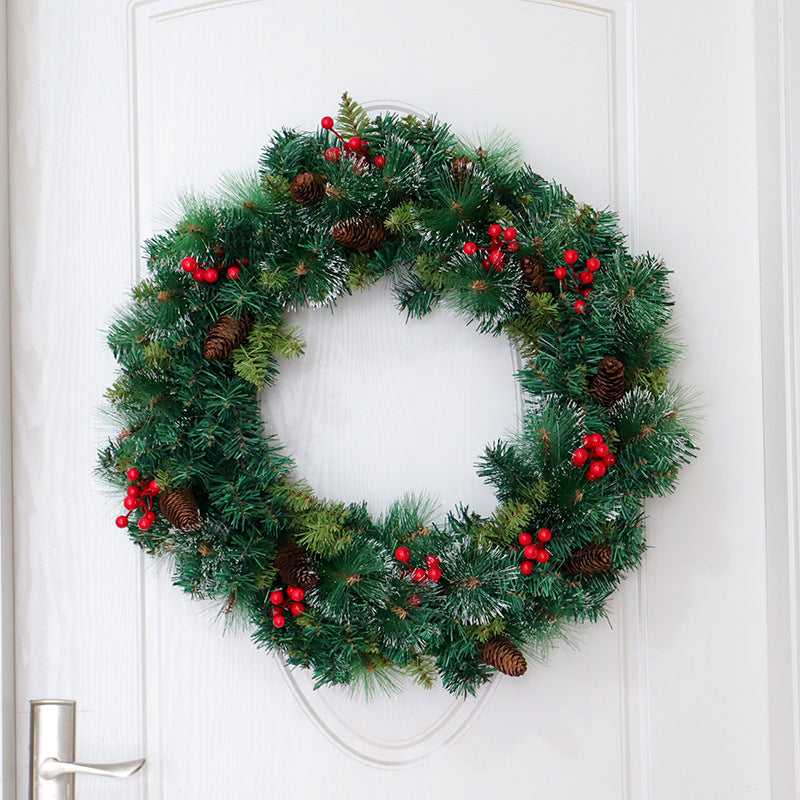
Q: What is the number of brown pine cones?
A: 10